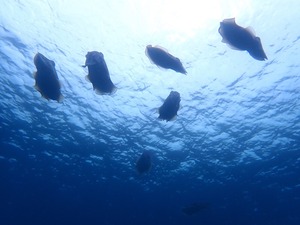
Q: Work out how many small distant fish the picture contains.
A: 2